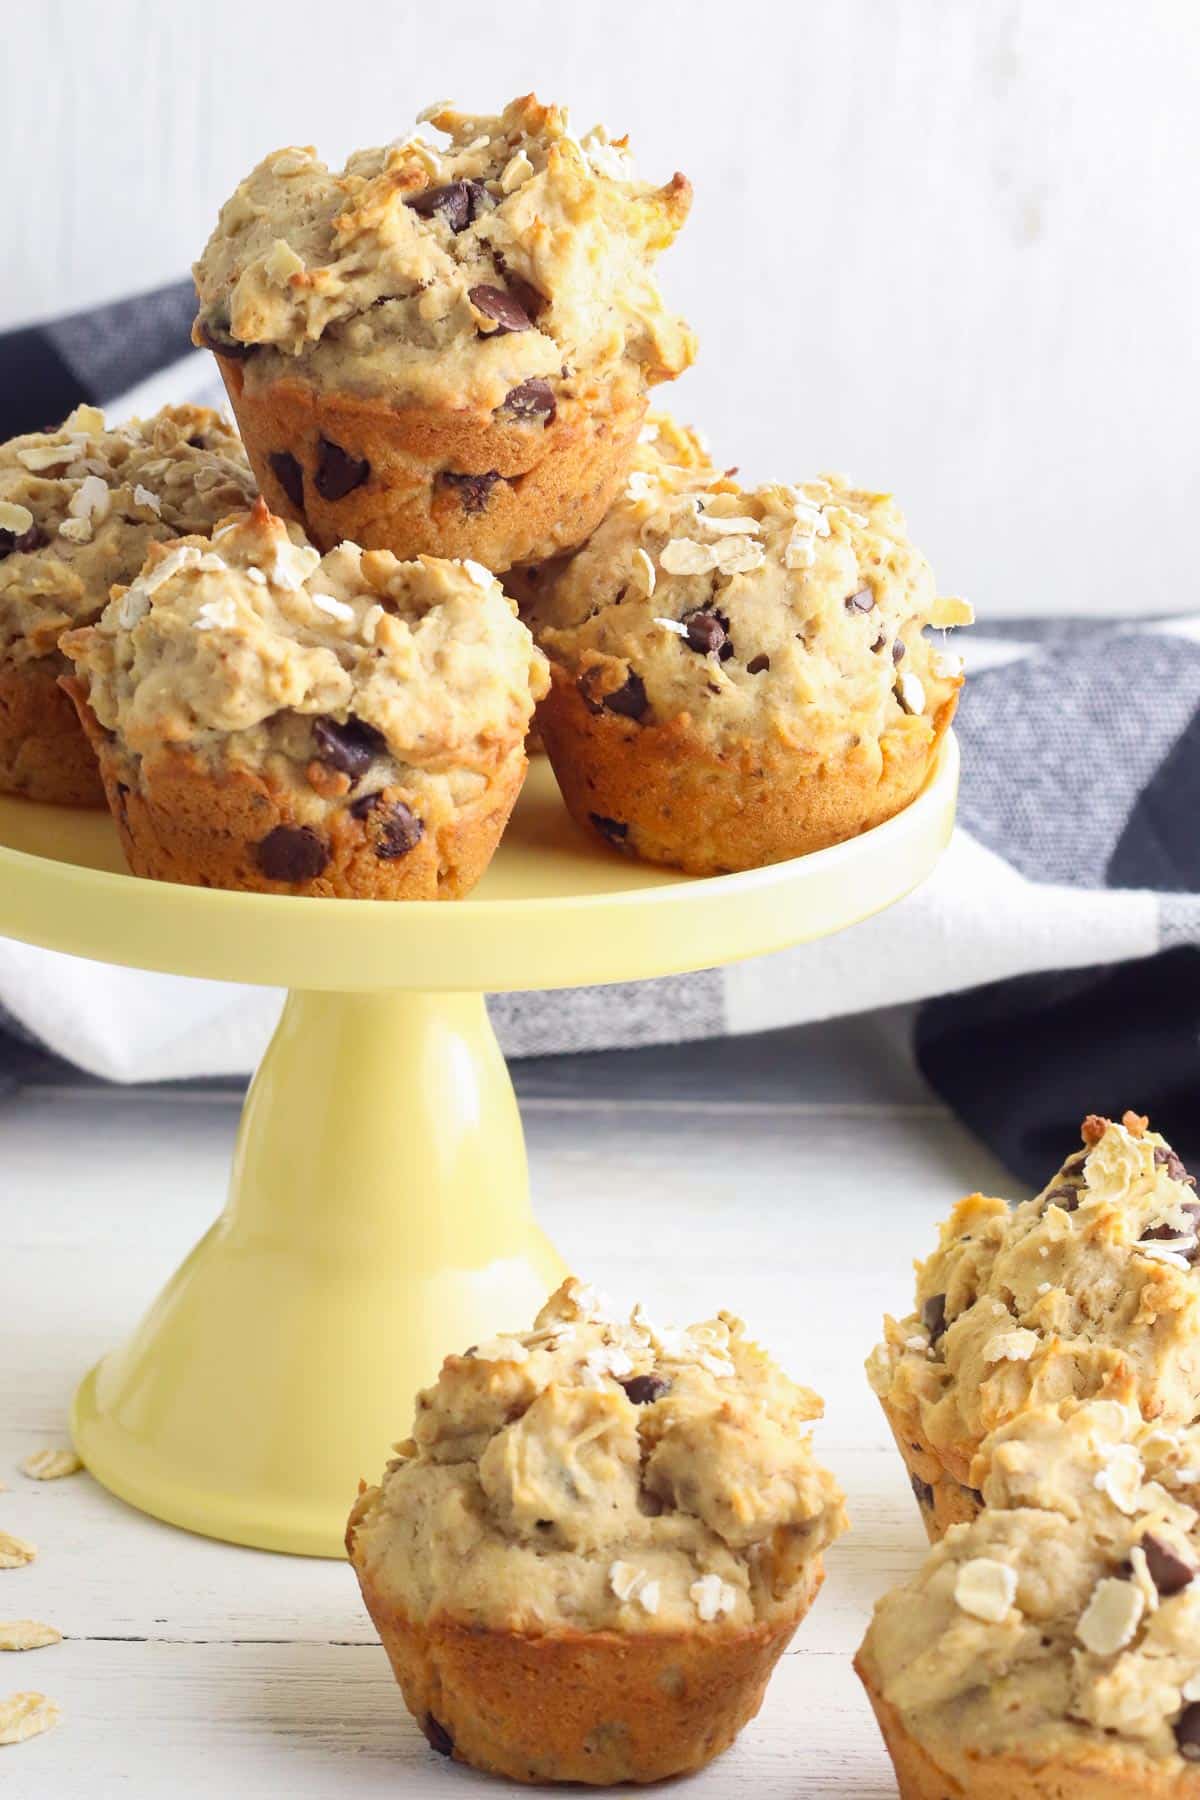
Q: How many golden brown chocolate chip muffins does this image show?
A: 8